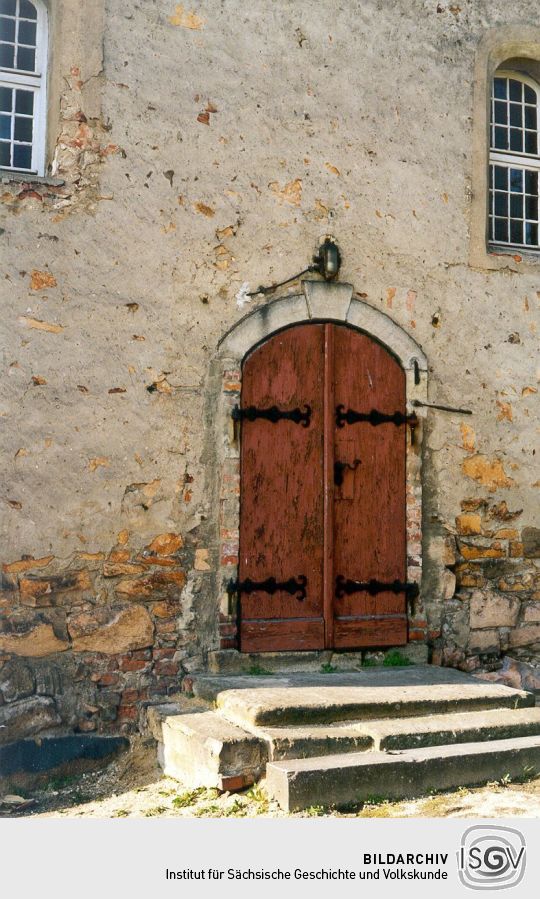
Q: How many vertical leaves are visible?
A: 2